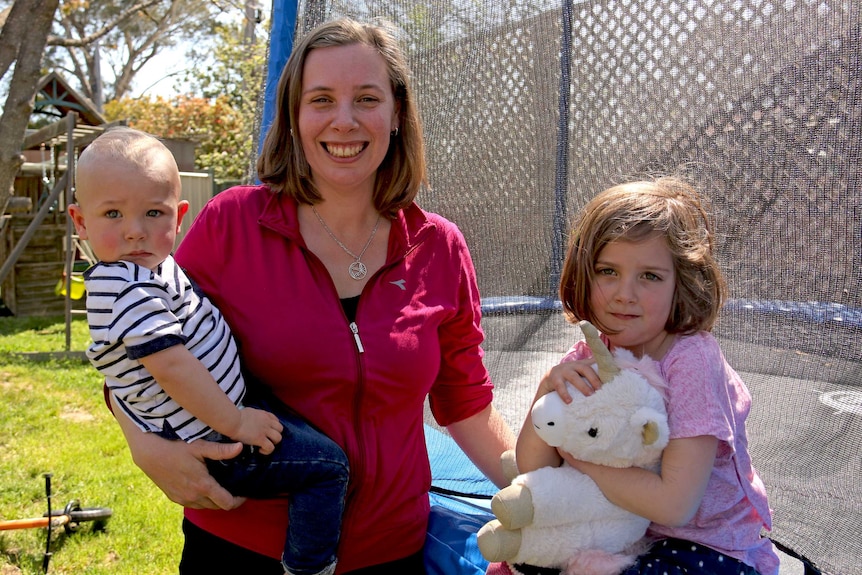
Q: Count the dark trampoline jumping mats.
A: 1